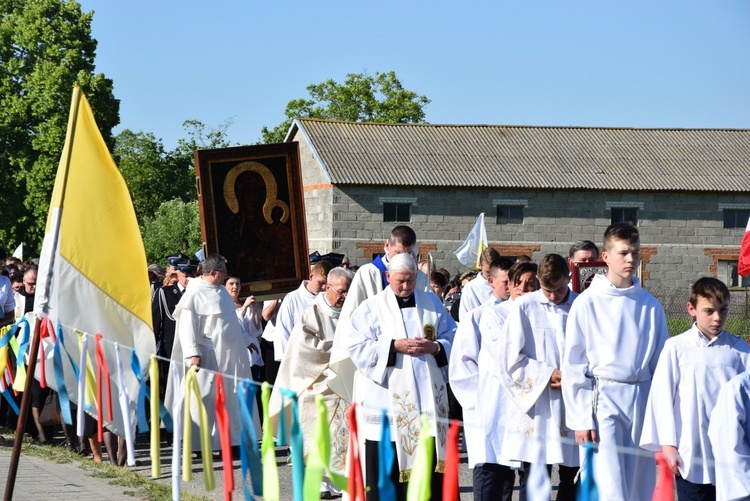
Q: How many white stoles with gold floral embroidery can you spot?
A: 1